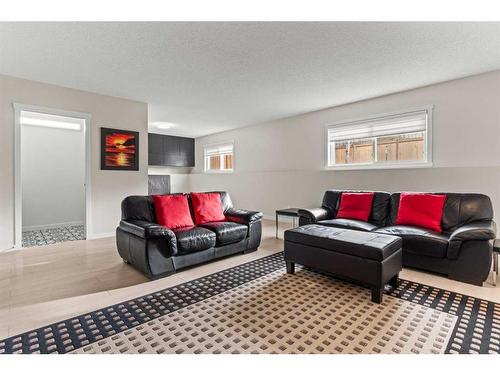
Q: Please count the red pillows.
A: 4